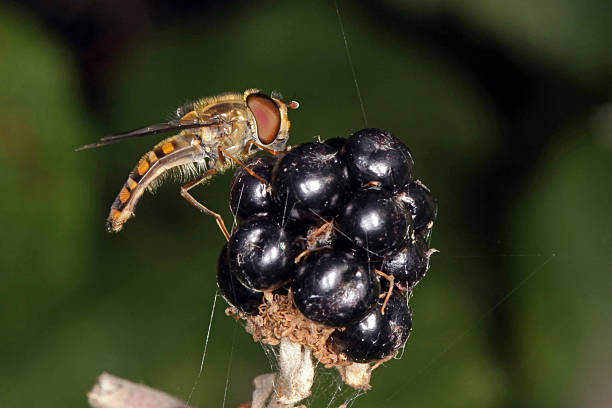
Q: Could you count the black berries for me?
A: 11